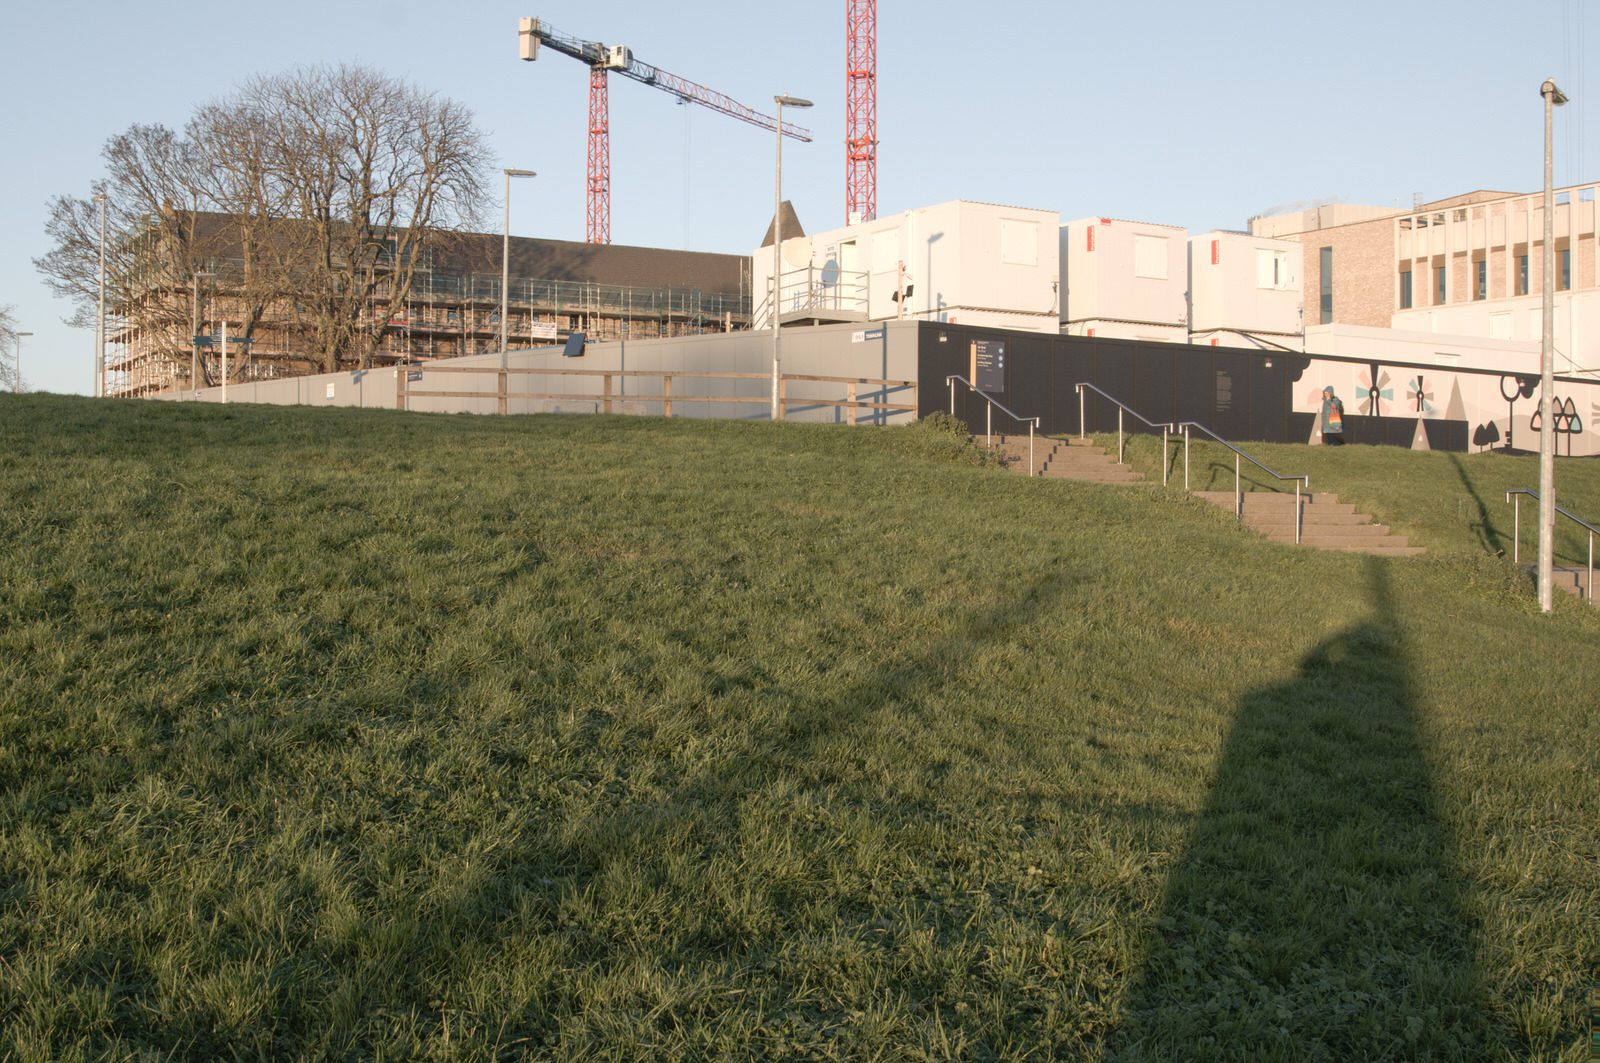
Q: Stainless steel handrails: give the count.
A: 4